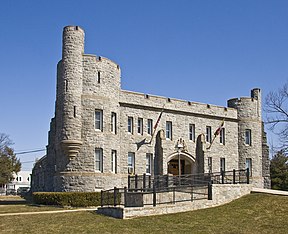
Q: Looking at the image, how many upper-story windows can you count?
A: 10